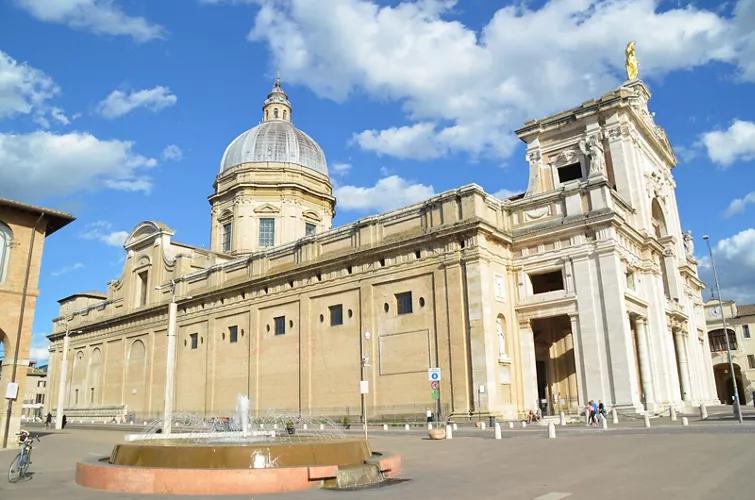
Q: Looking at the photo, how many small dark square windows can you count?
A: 5